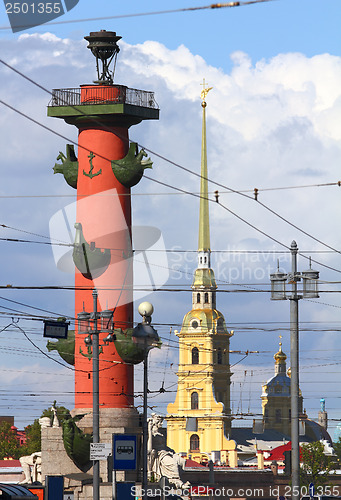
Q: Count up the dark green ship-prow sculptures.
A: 6